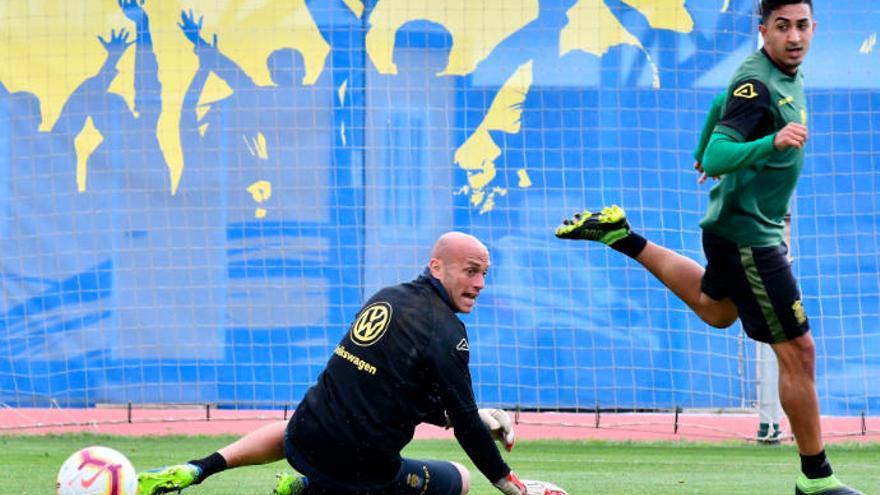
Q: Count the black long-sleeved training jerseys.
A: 1